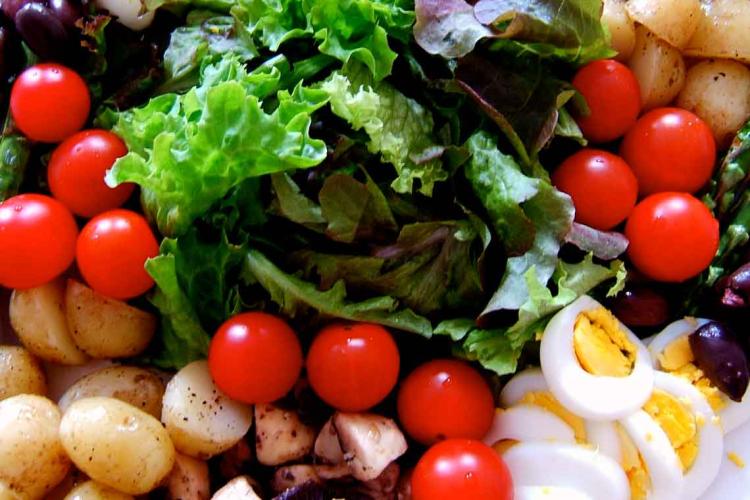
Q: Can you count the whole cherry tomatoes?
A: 12